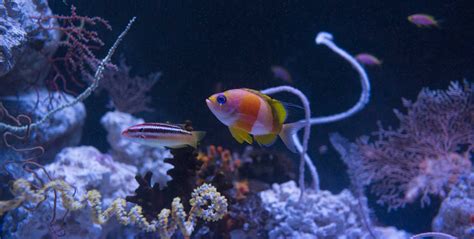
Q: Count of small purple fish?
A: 3